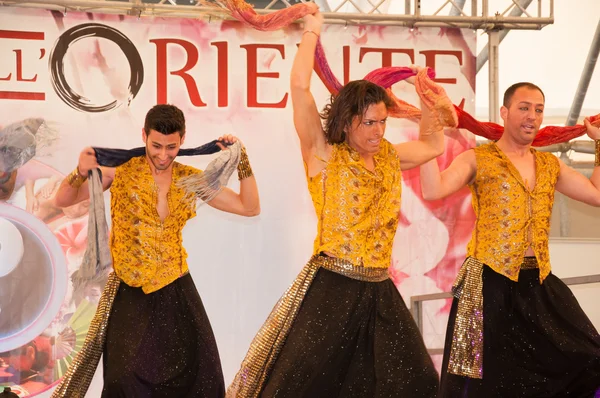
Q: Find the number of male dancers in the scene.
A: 3